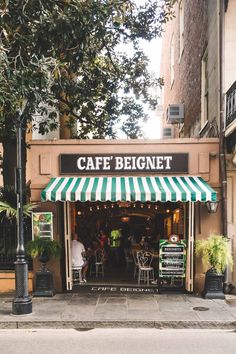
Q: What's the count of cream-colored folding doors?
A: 2